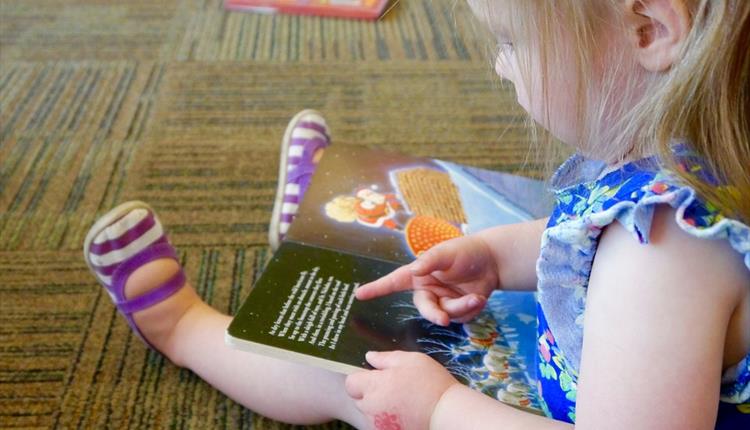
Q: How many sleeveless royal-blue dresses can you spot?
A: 1